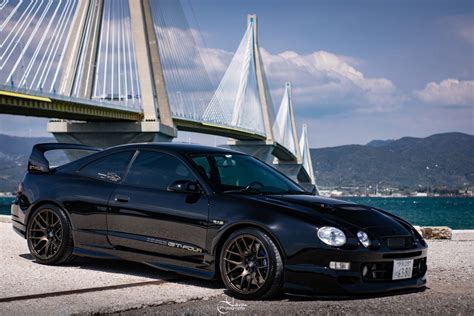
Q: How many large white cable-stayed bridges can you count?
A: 1